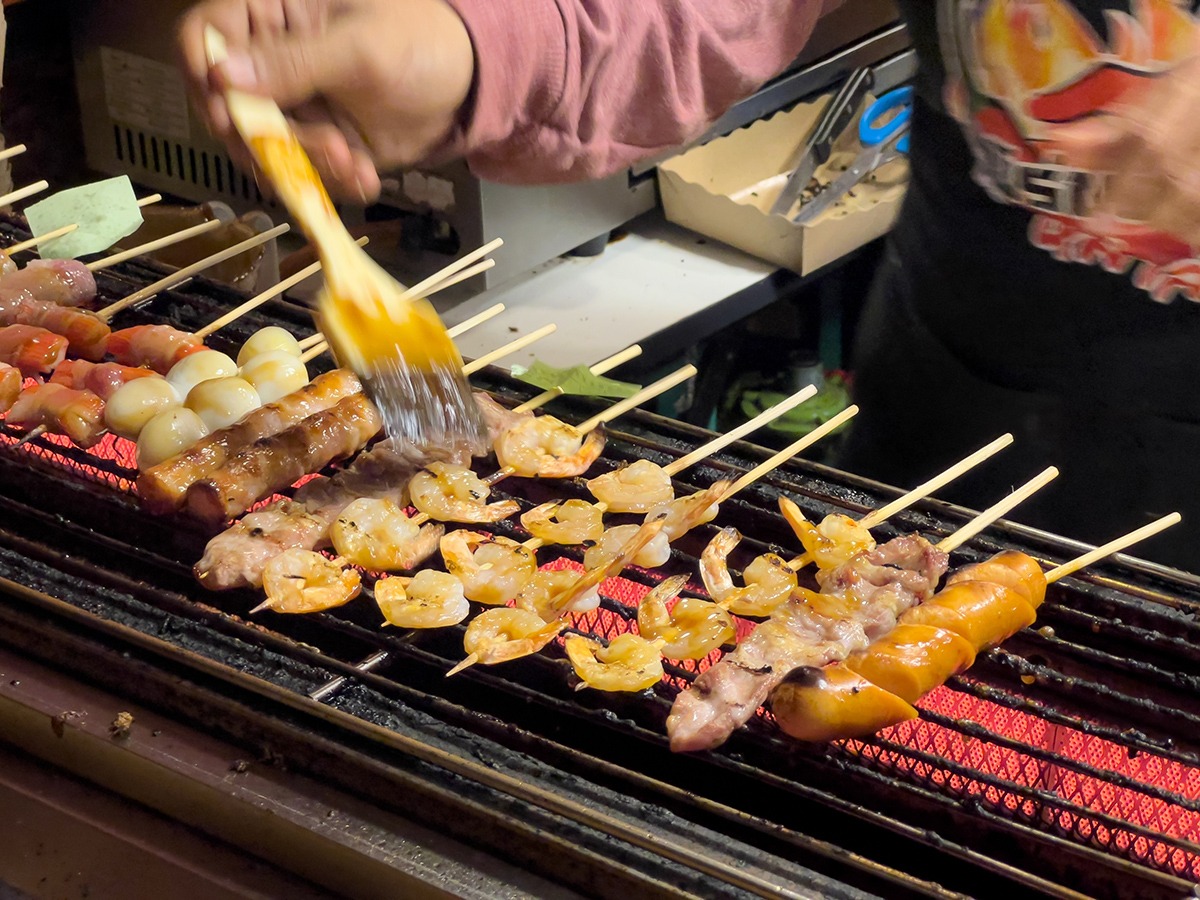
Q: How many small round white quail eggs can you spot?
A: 6